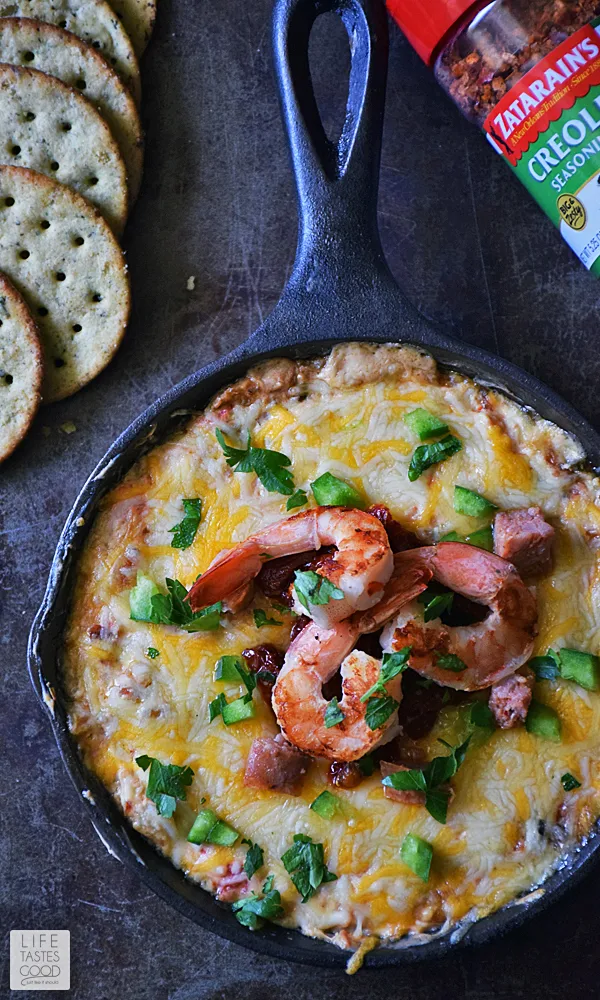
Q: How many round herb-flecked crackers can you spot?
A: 6